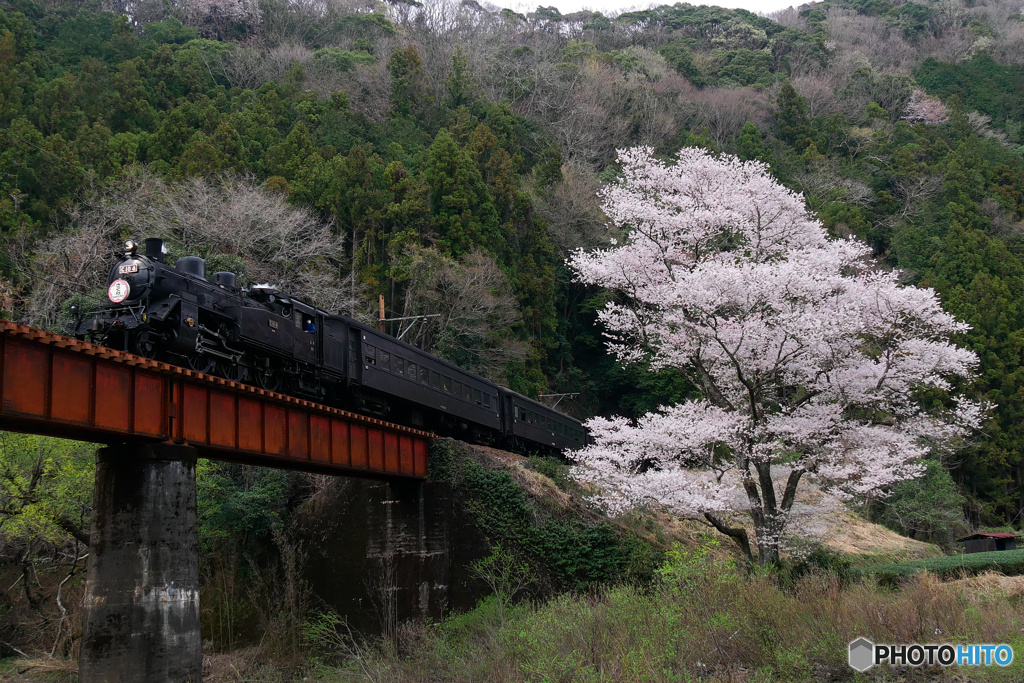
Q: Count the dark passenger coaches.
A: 2